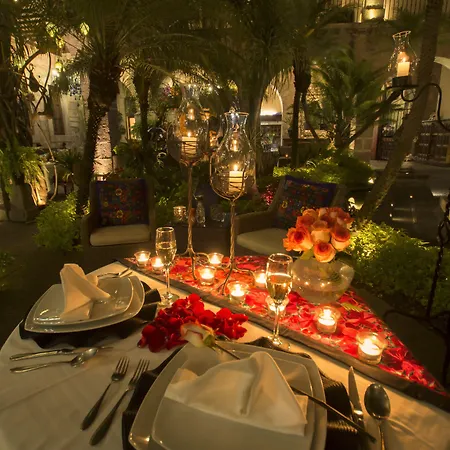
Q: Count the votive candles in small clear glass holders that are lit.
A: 9